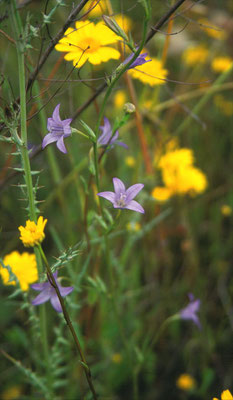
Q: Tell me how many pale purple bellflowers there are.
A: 6